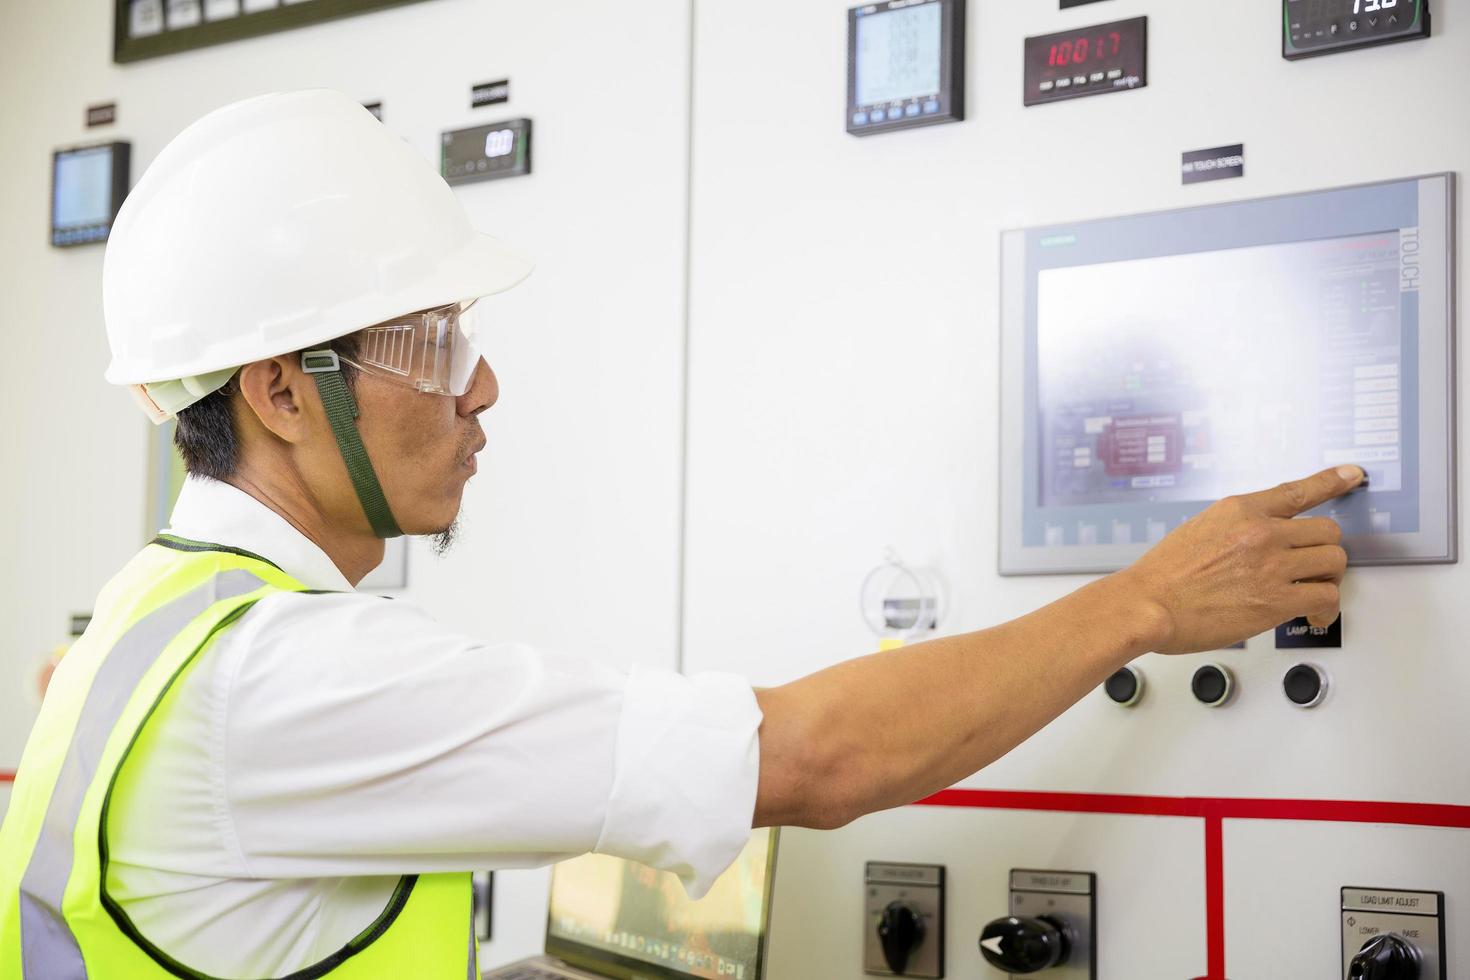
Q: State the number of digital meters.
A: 5